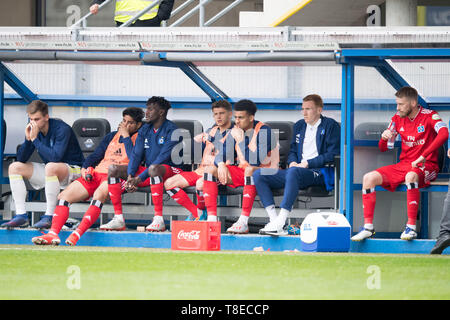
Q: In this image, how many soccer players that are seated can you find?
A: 7